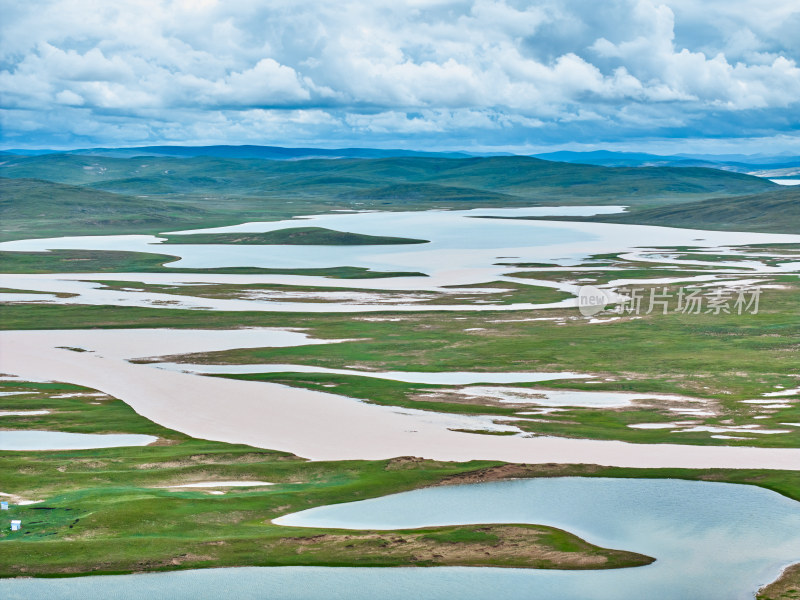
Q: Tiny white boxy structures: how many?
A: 2